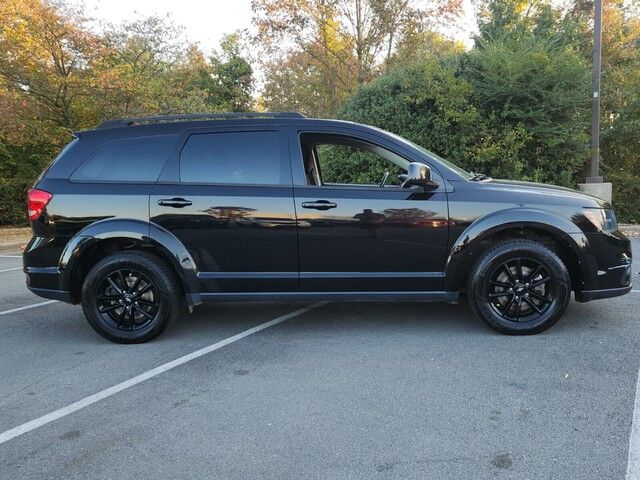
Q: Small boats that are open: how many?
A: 0